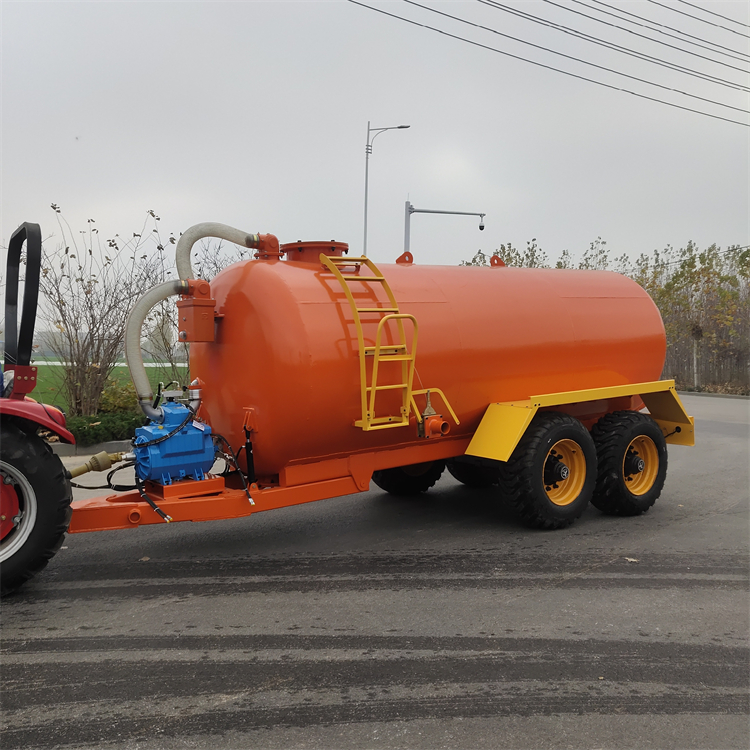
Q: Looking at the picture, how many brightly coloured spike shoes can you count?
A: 0